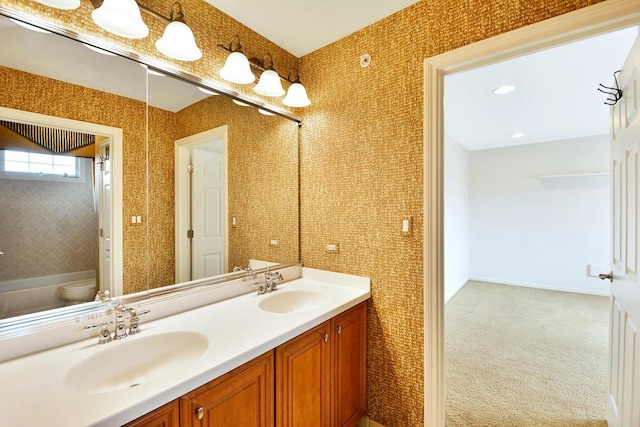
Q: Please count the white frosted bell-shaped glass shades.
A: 6